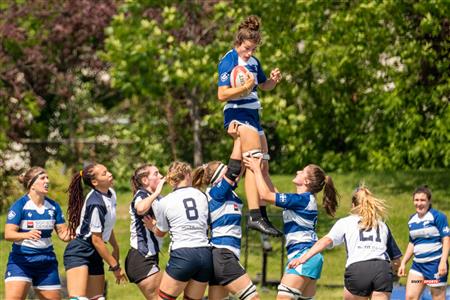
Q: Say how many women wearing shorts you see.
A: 9